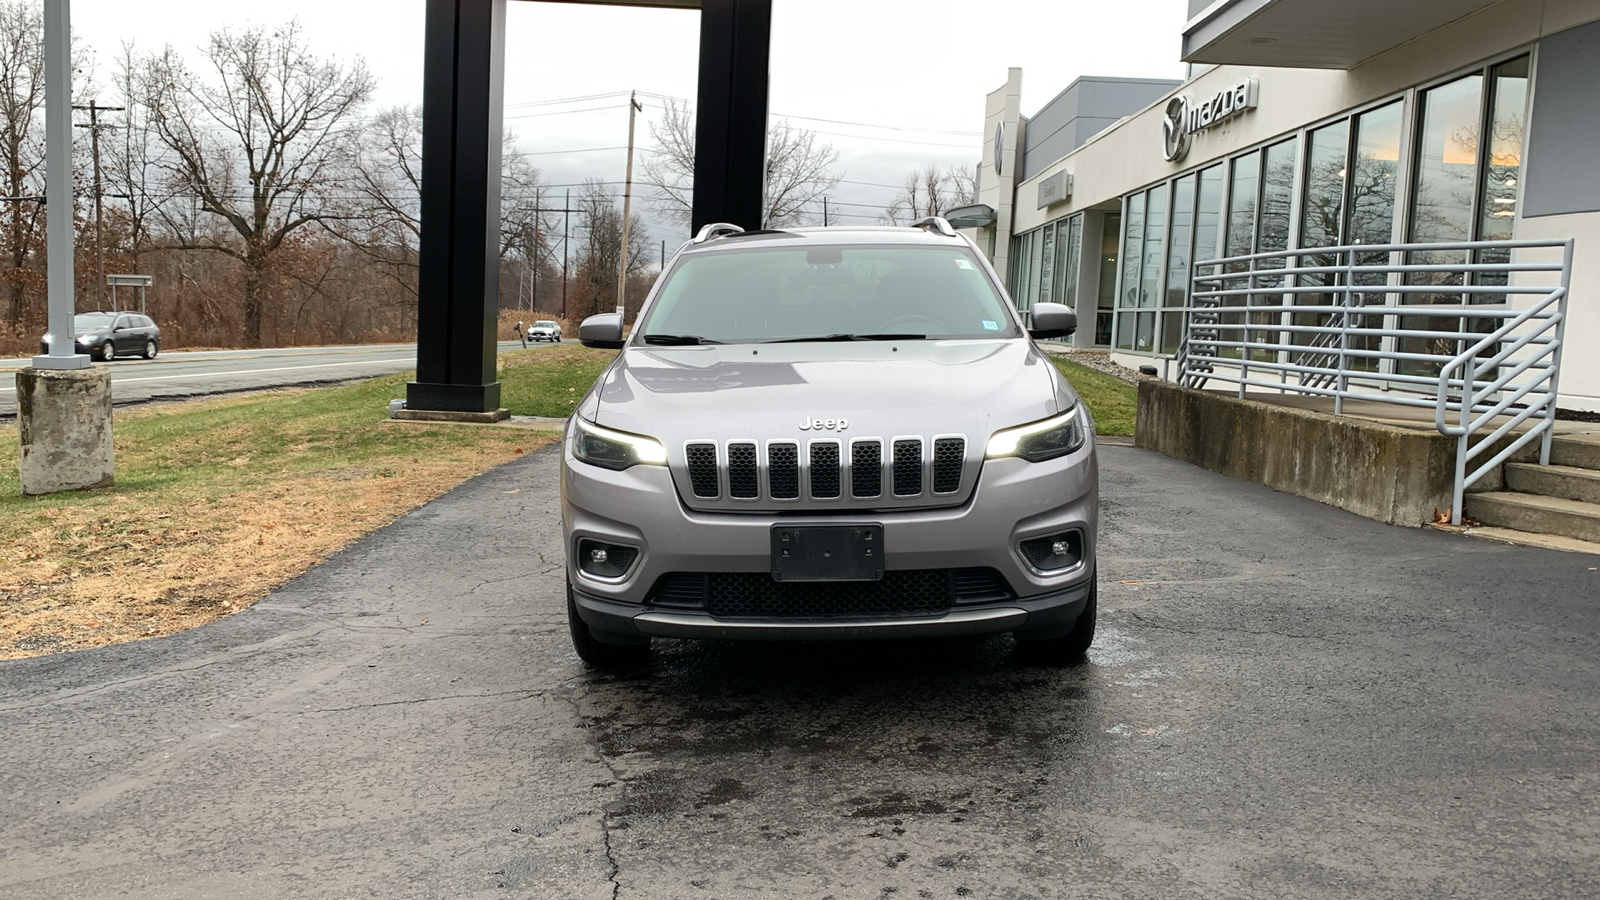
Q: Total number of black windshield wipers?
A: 2